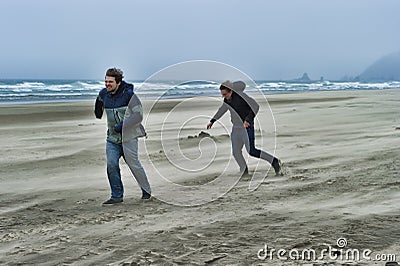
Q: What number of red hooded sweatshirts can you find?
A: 0